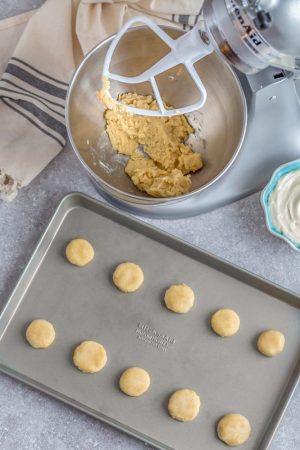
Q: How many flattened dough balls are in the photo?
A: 10